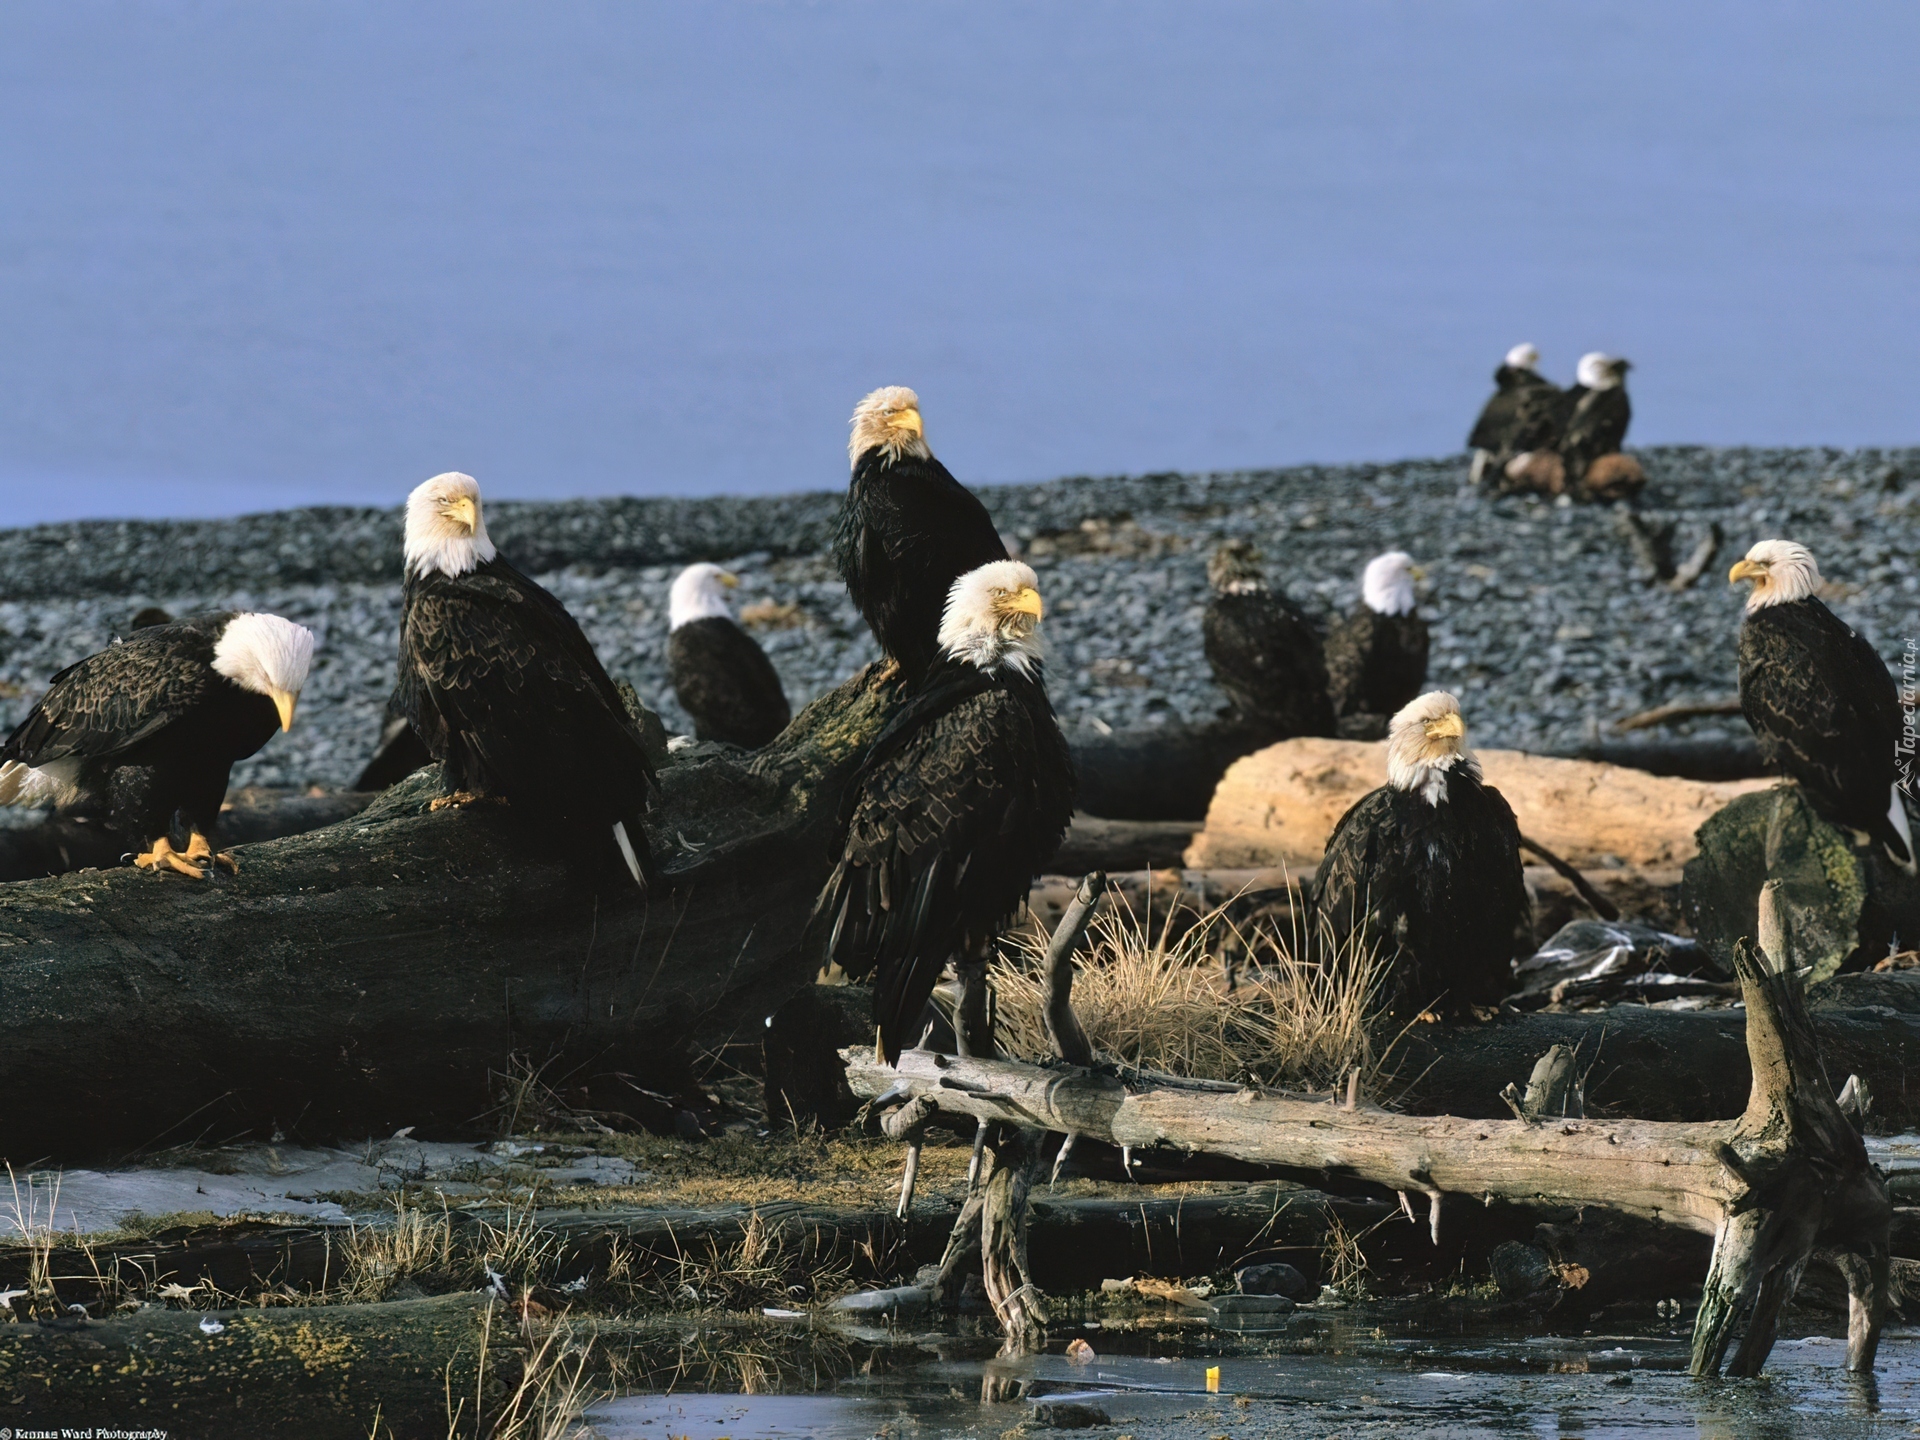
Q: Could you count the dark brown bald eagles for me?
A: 11